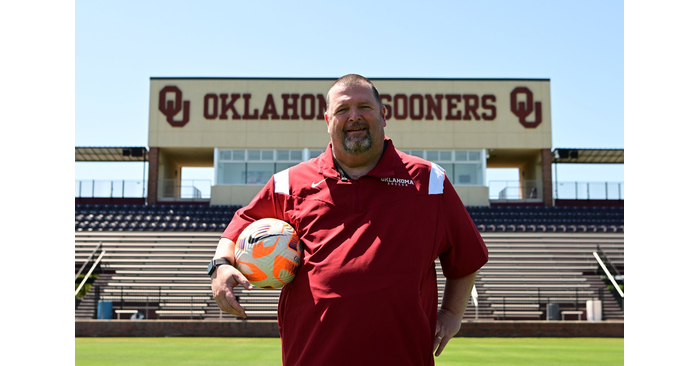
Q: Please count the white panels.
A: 2